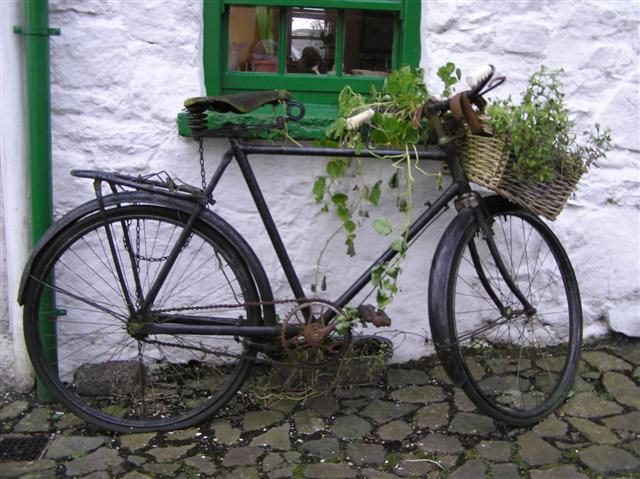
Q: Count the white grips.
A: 2